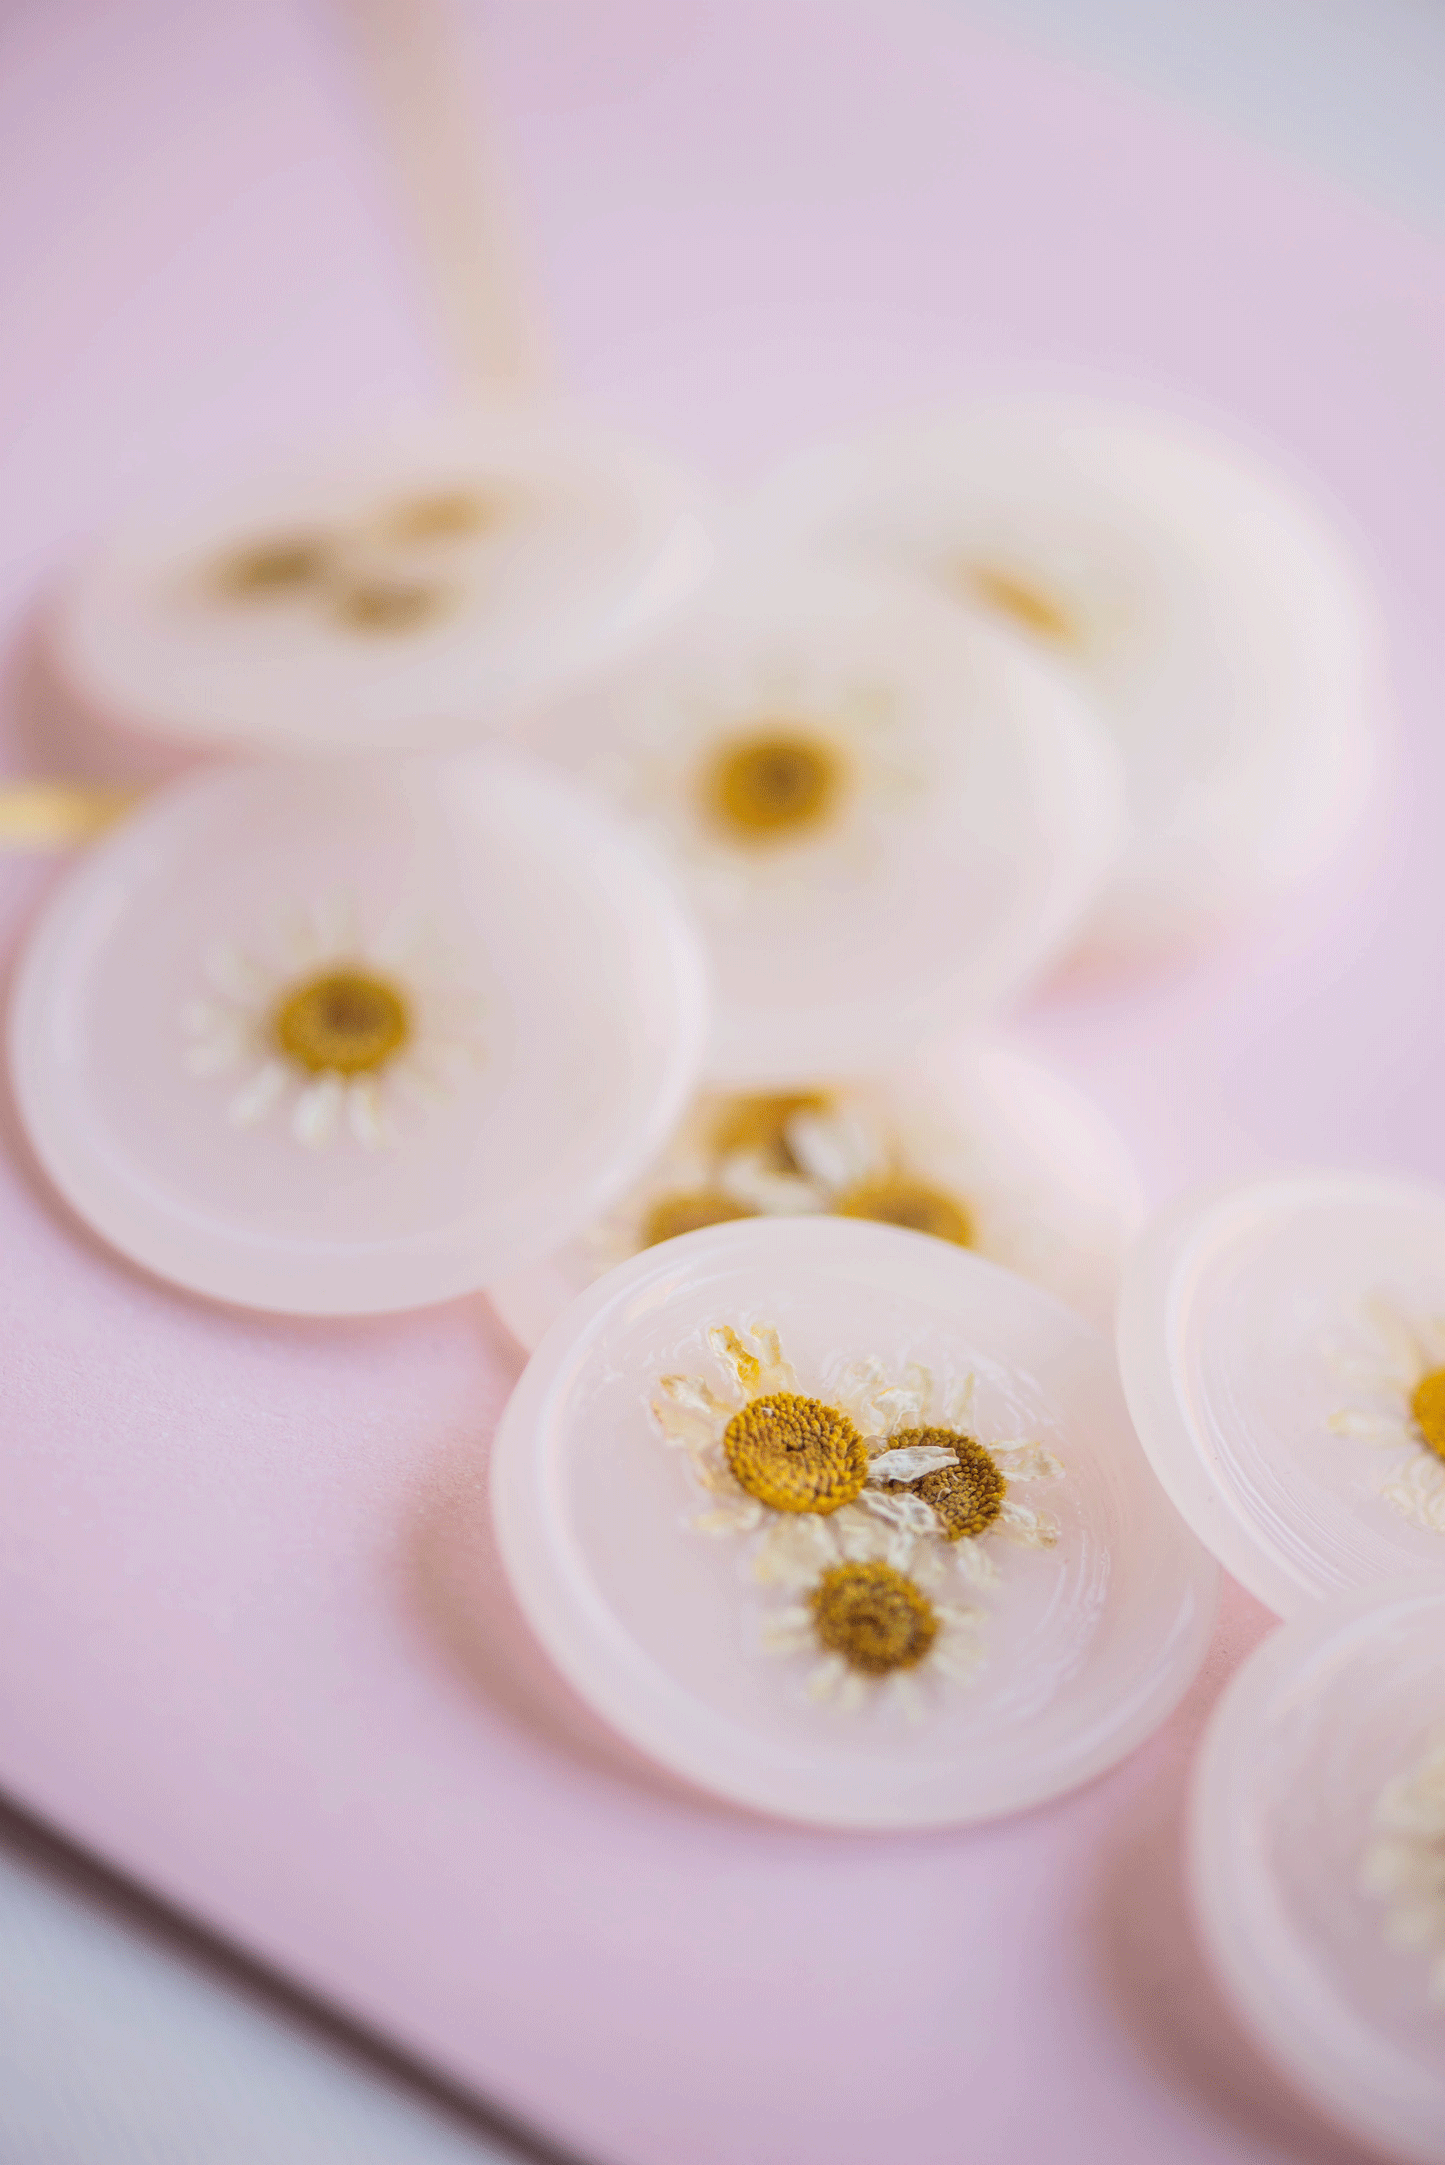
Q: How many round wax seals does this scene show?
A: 8